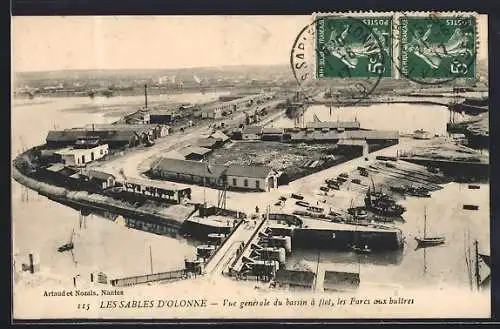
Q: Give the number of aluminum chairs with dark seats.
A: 0